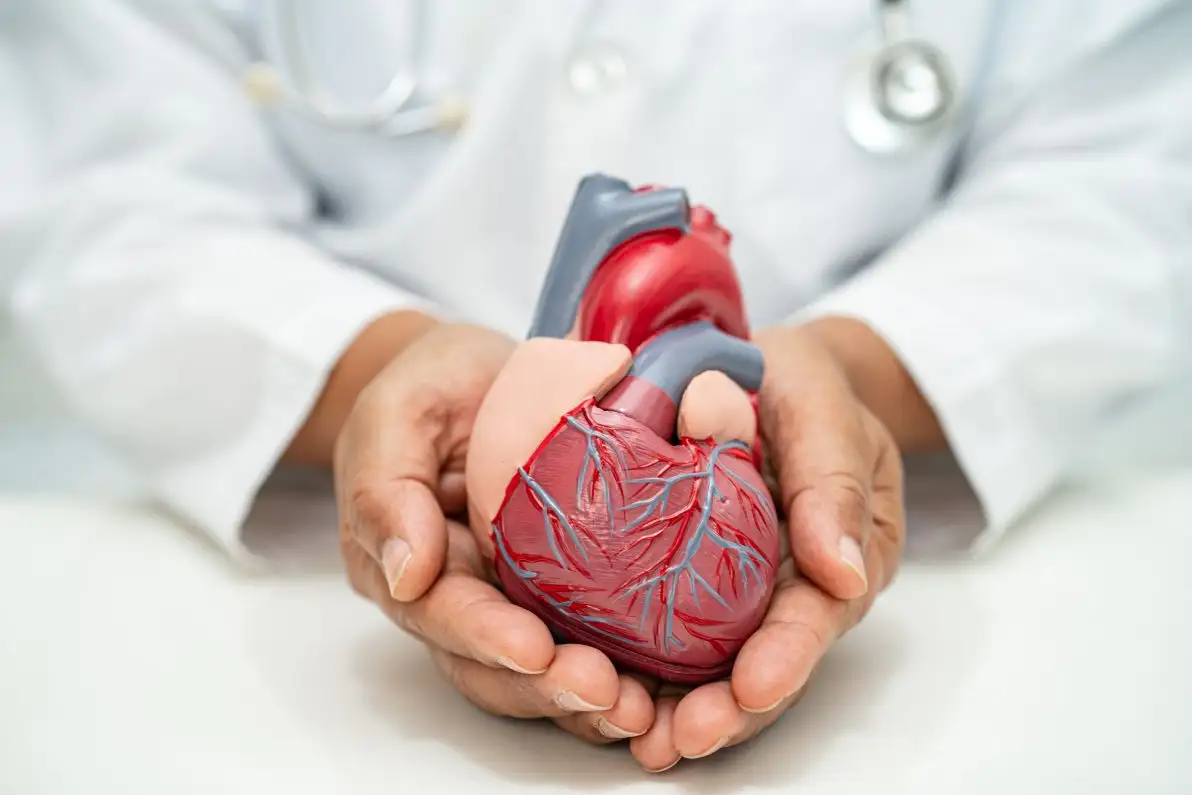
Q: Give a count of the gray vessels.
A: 2